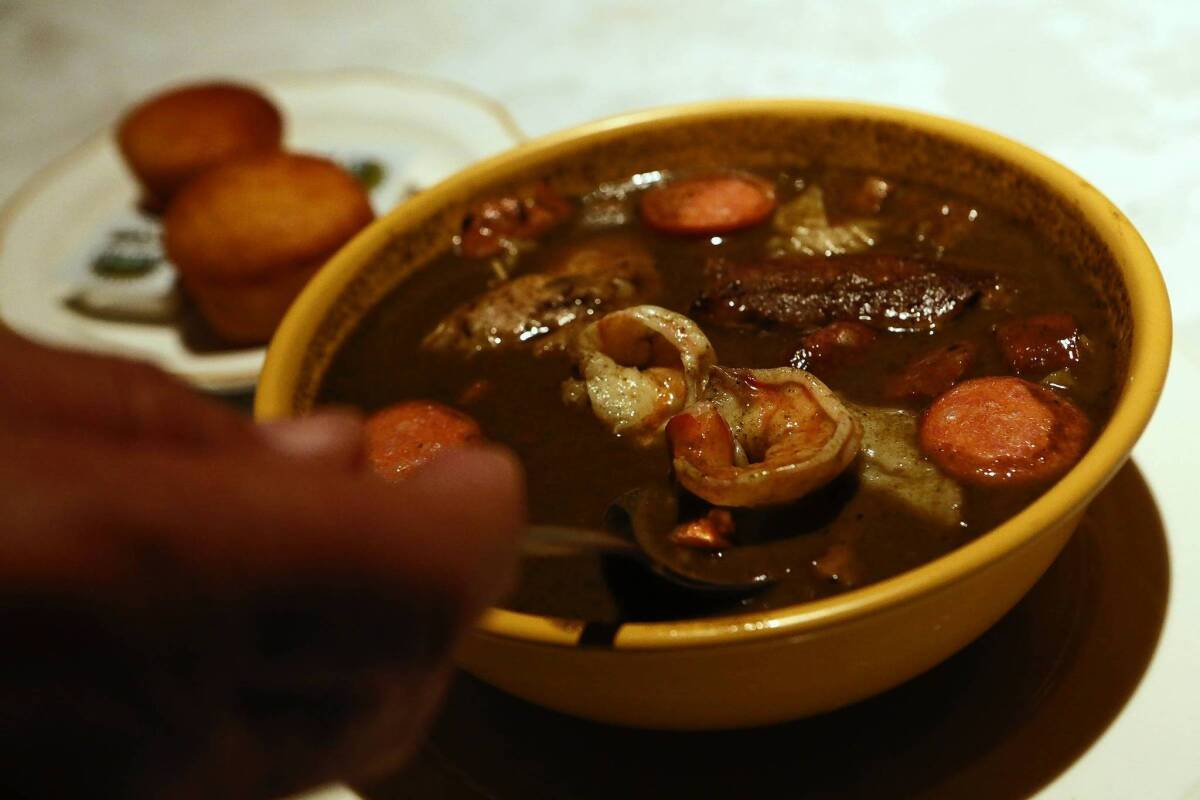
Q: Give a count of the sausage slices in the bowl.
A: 3